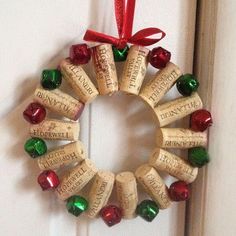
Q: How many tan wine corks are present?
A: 14